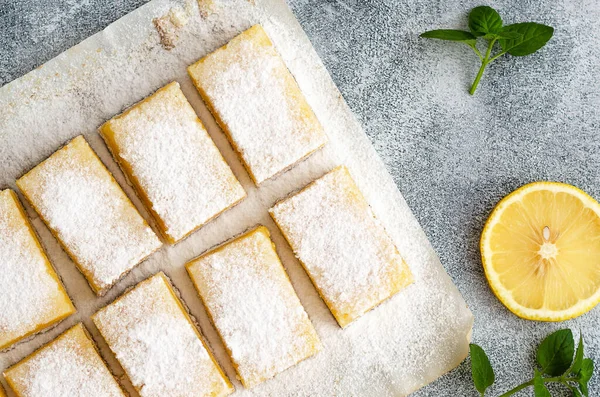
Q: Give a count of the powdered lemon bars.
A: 8